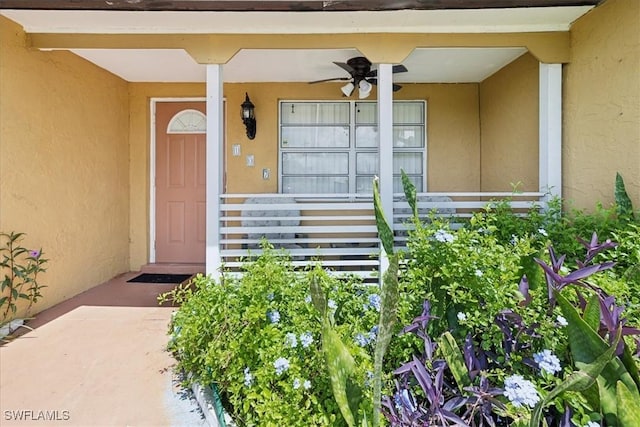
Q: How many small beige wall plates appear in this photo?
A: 3